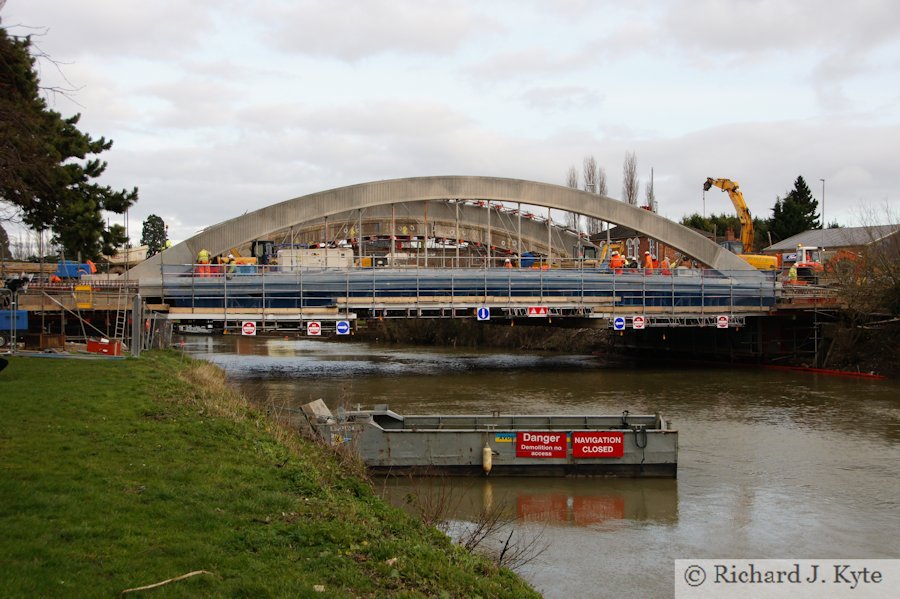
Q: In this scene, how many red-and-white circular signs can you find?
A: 4